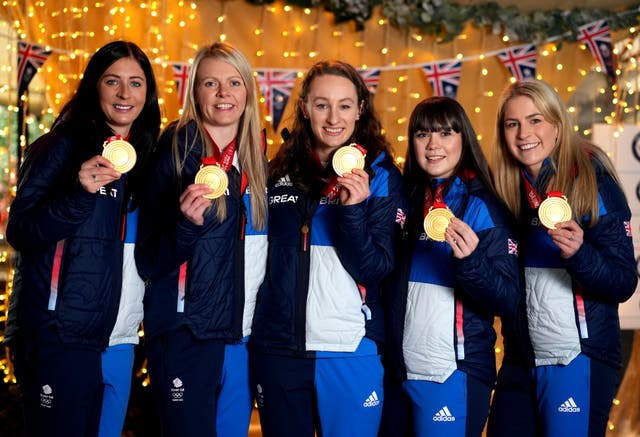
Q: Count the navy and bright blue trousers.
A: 5